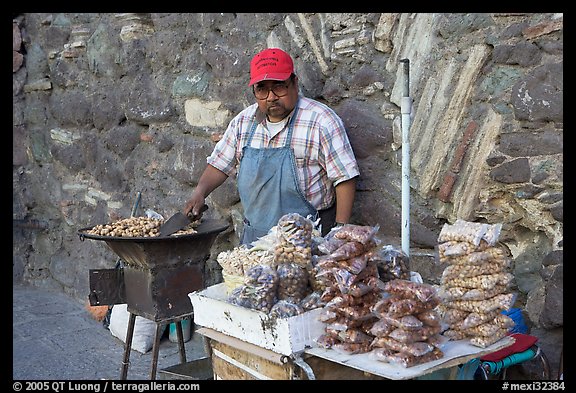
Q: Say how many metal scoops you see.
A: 1